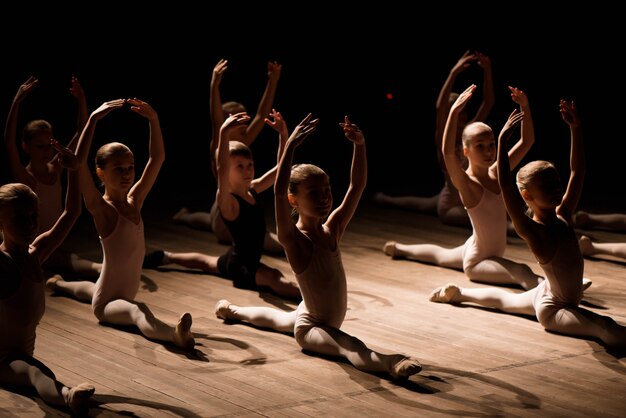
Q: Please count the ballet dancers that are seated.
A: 9